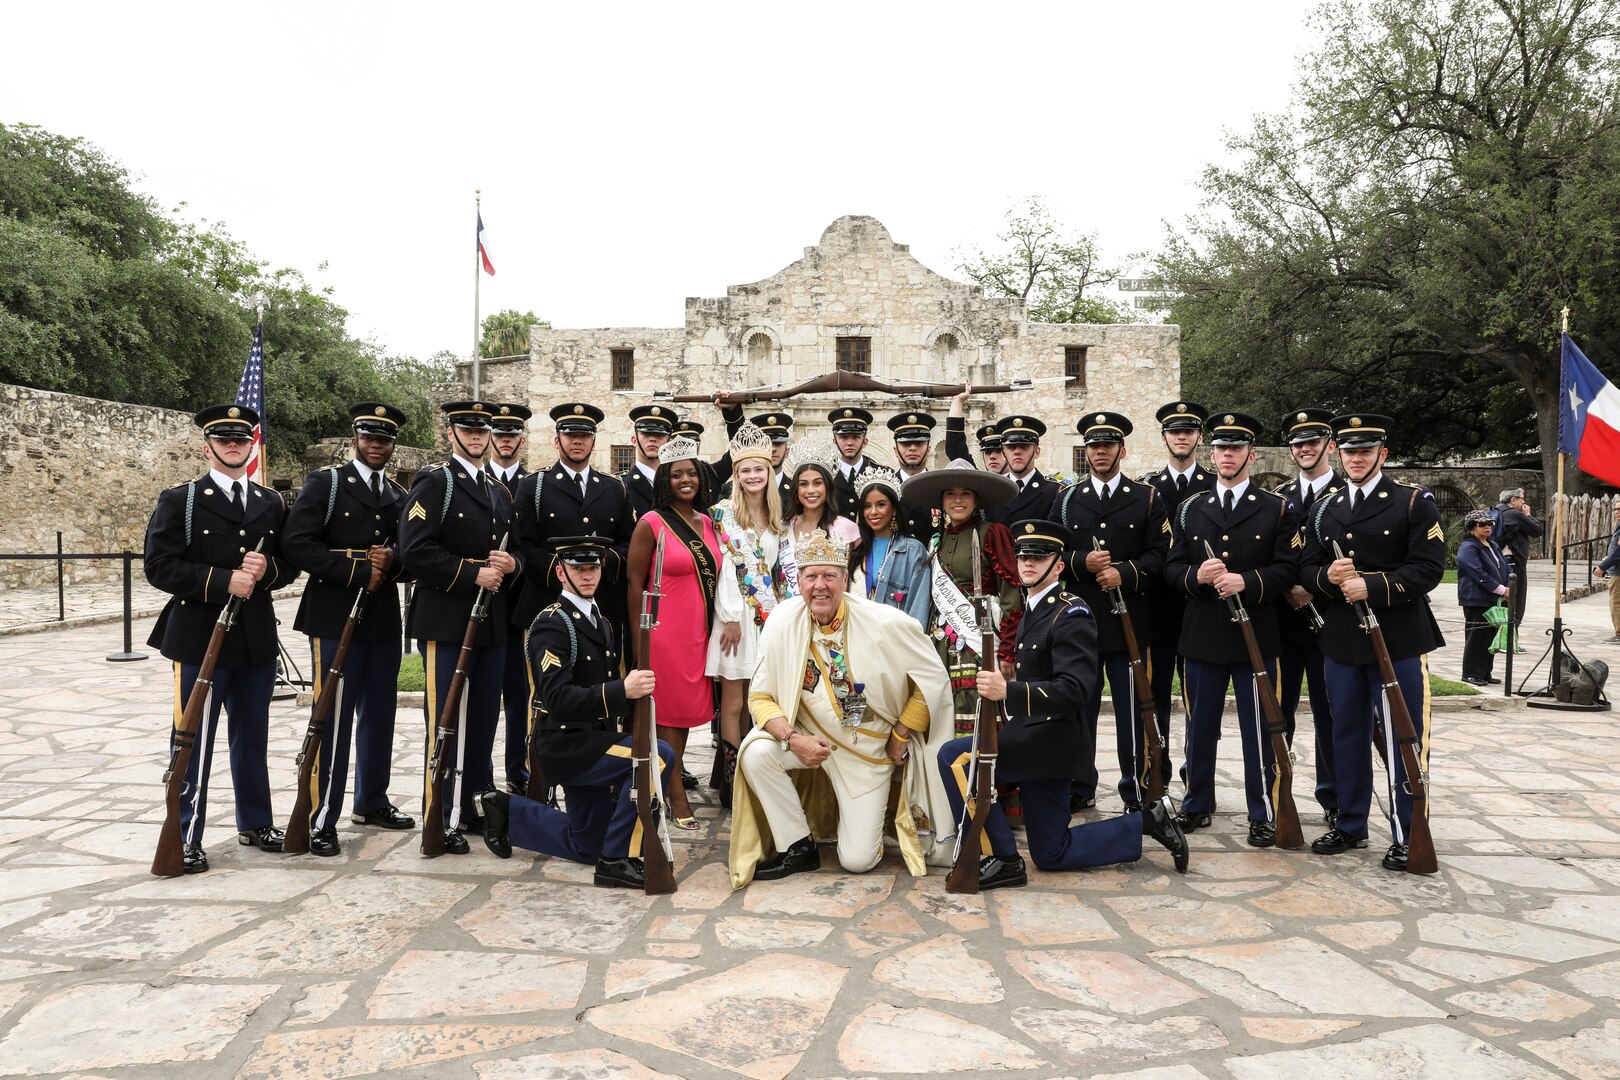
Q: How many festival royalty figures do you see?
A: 6